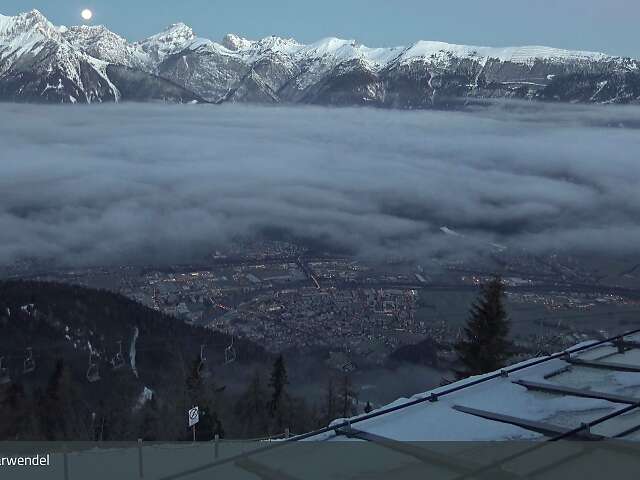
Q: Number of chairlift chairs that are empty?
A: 6